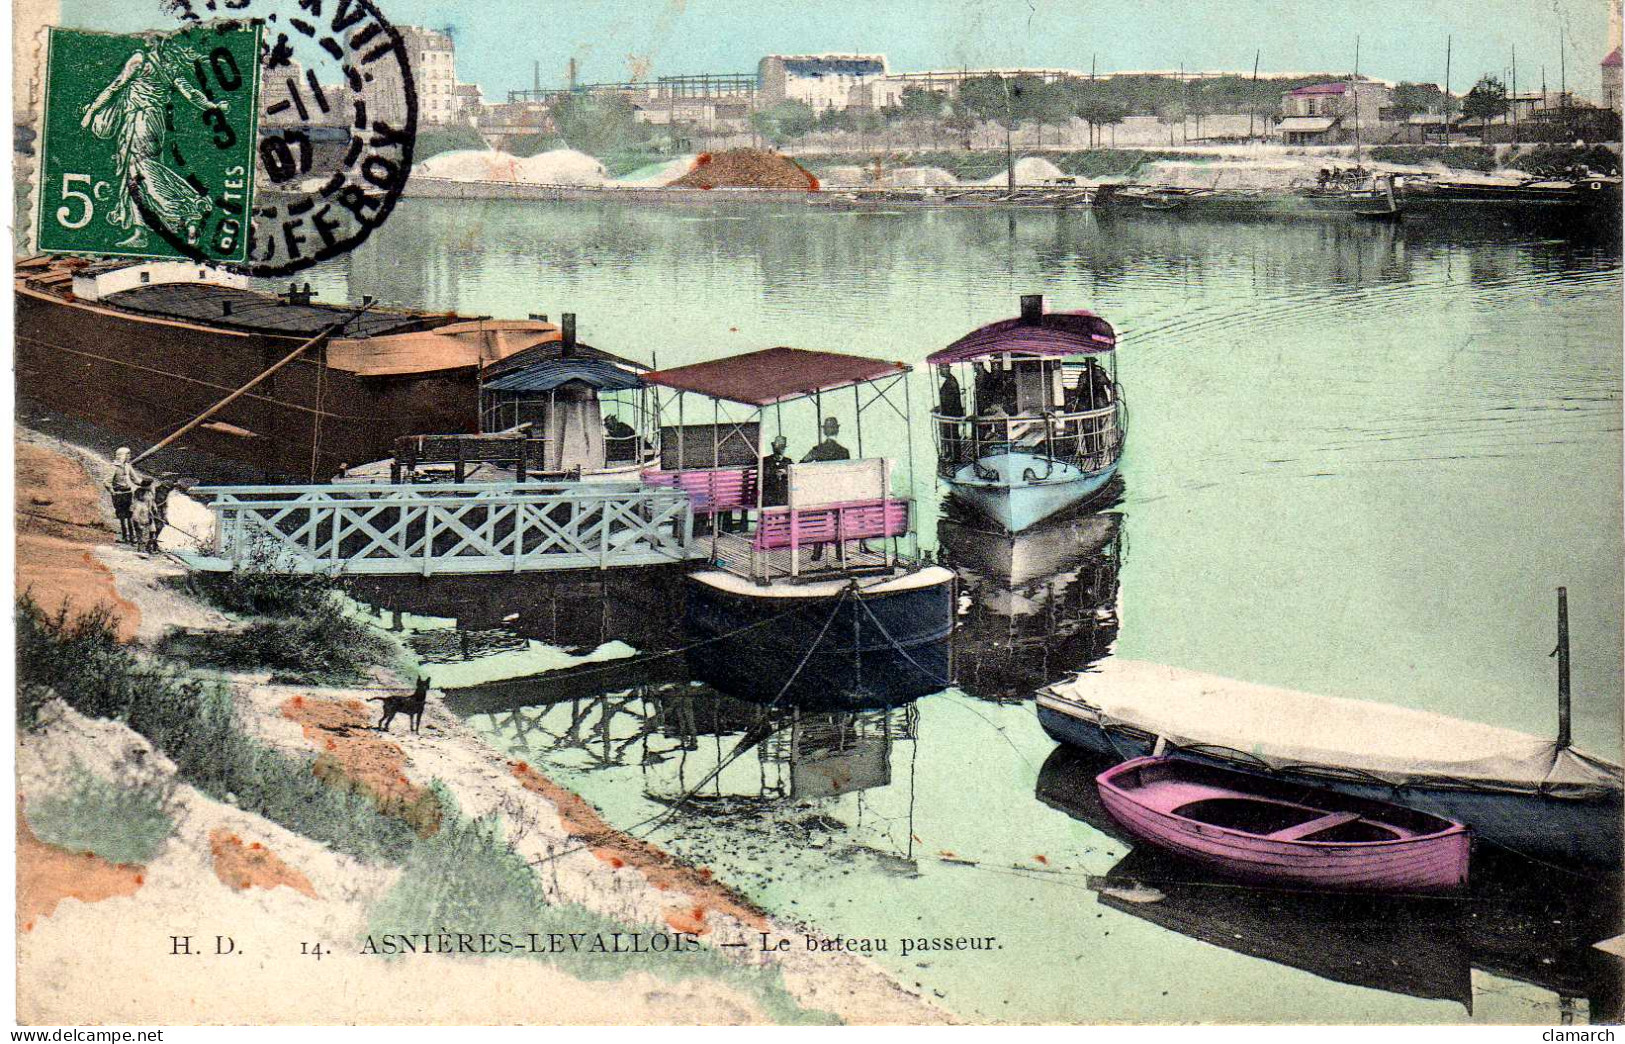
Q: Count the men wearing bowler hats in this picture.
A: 2